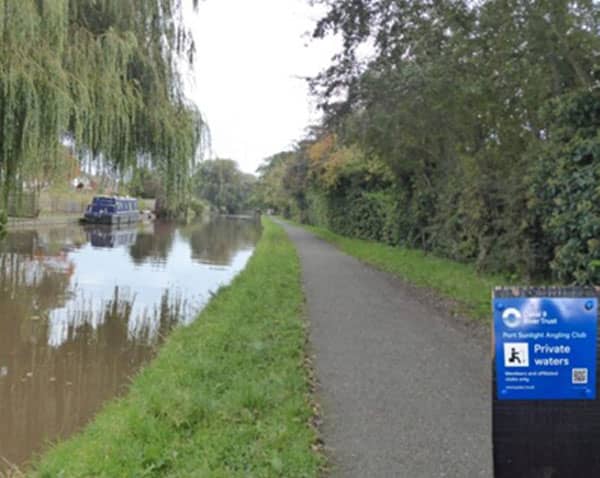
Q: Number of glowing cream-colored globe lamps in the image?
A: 0